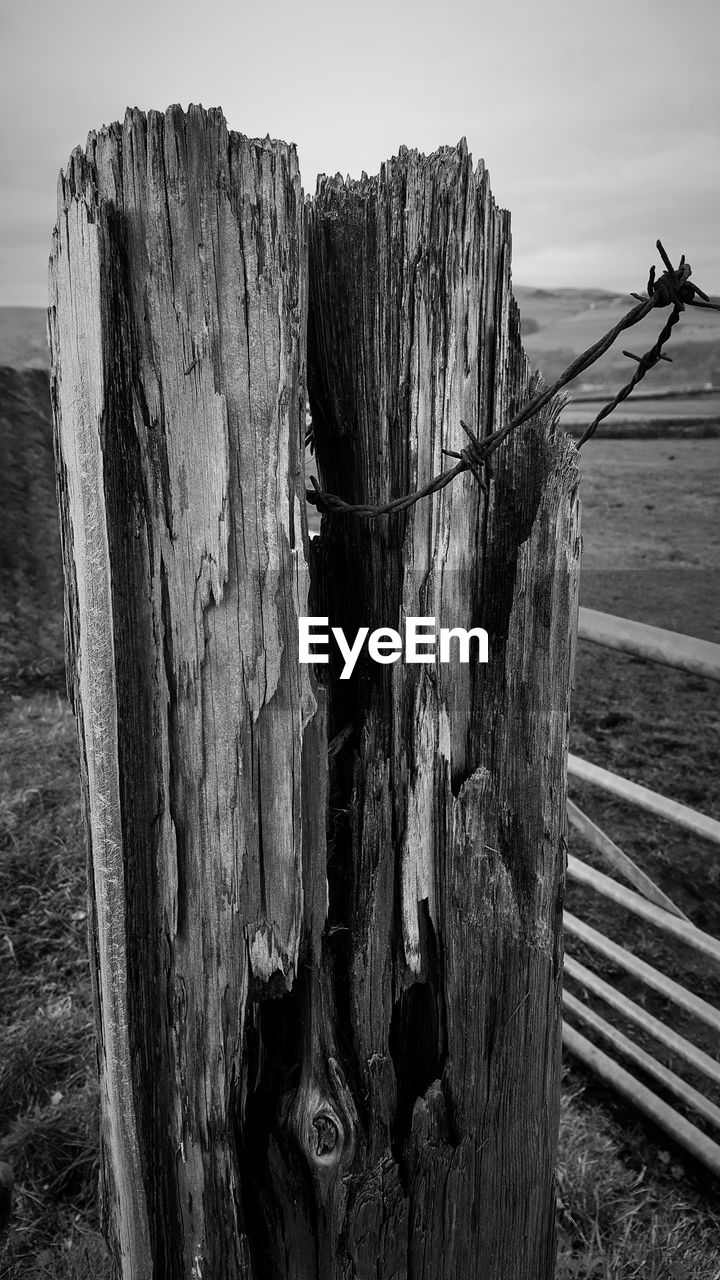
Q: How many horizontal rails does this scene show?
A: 7